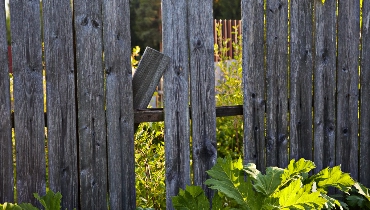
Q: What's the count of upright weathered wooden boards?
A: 13